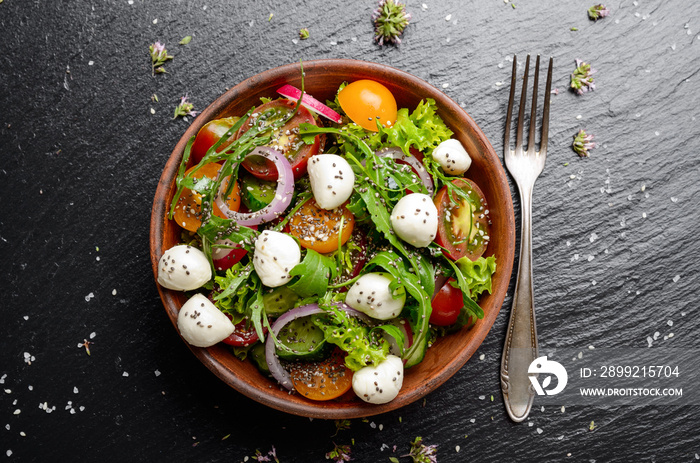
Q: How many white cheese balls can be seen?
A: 8